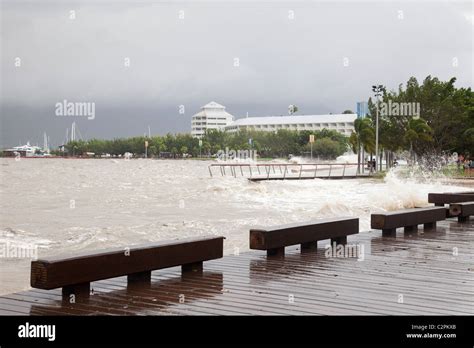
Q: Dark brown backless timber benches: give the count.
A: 5